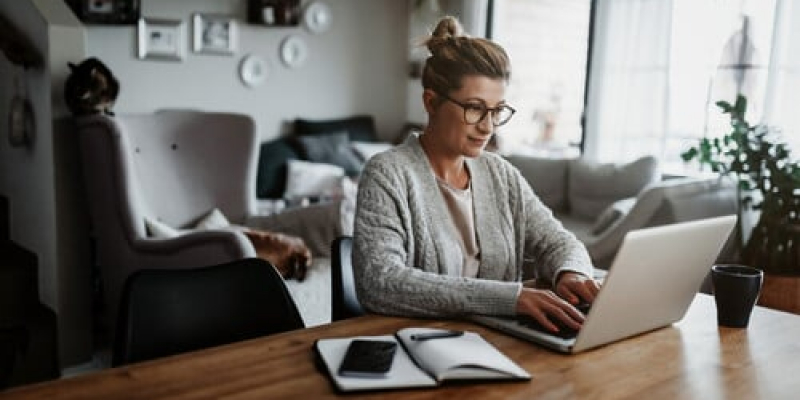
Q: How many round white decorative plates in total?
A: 3